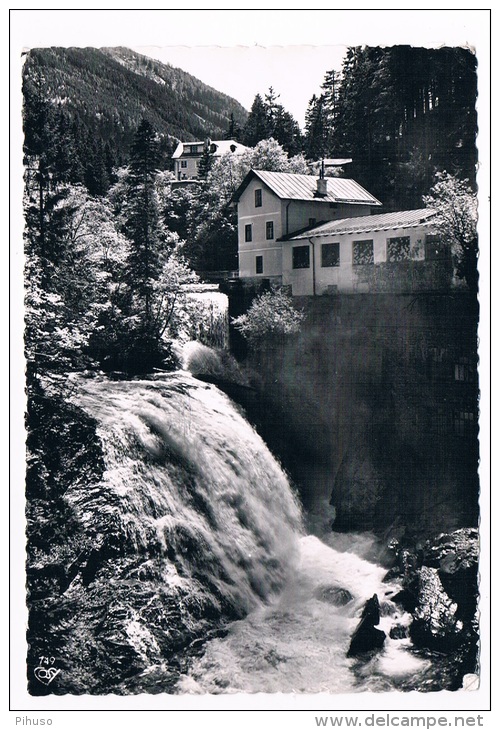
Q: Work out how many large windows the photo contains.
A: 5